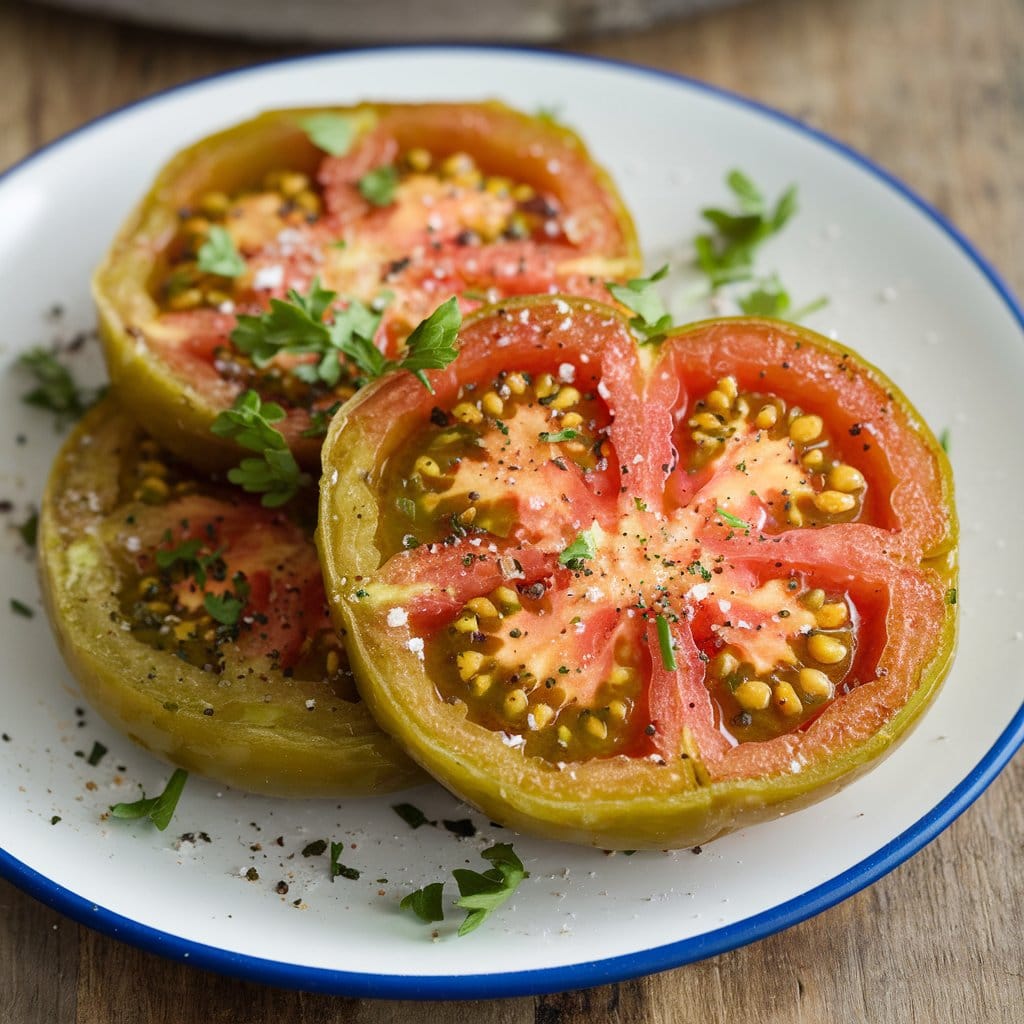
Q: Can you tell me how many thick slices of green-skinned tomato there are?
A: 3